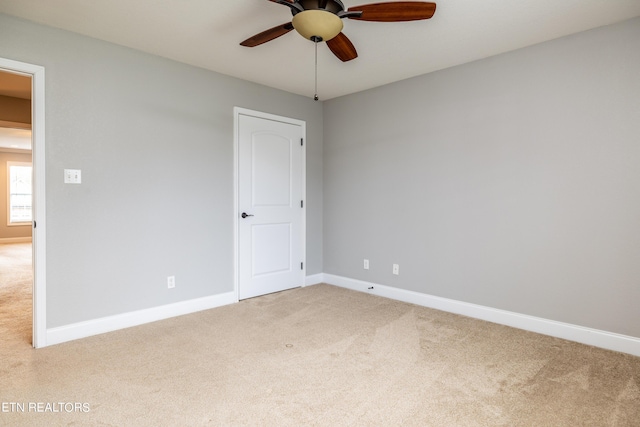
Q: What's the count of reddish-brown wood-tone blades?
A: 4